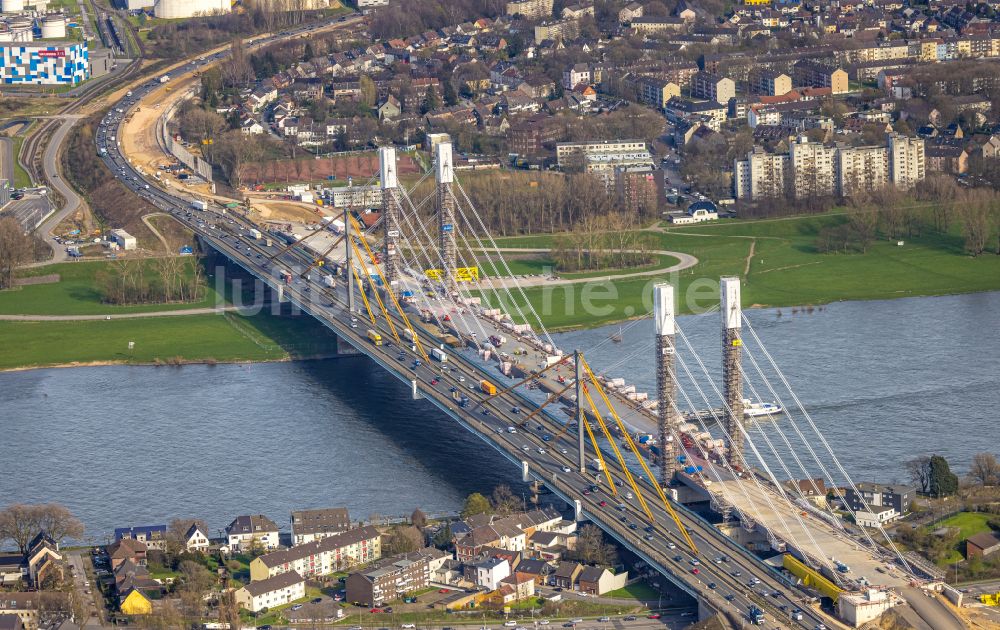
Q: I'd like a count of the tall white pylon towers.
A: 4